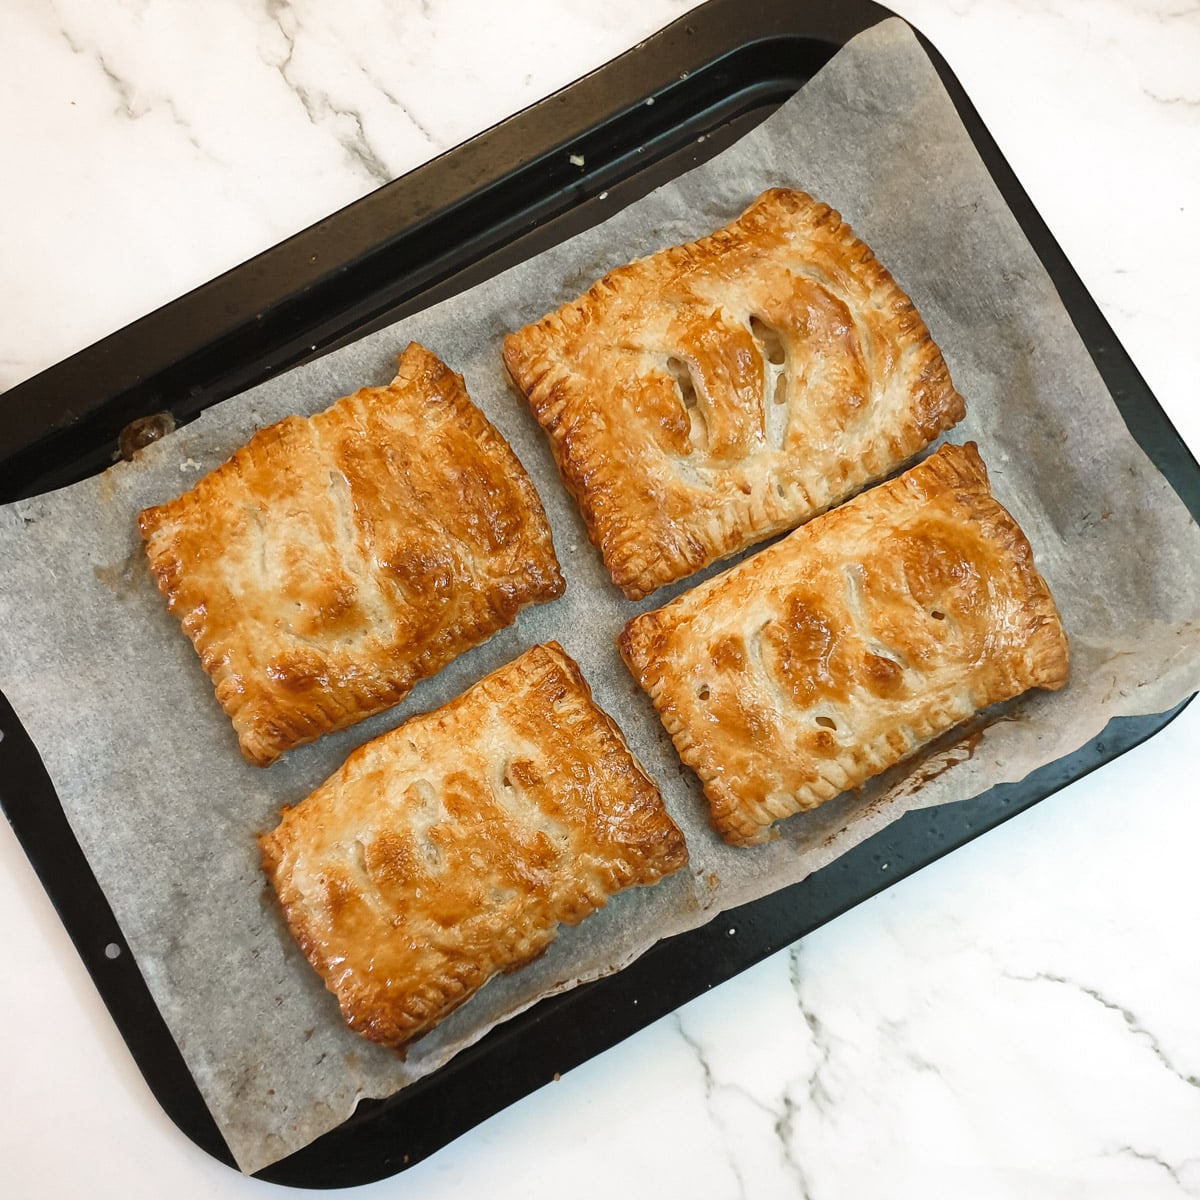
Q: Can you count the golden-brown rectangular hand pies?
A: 4